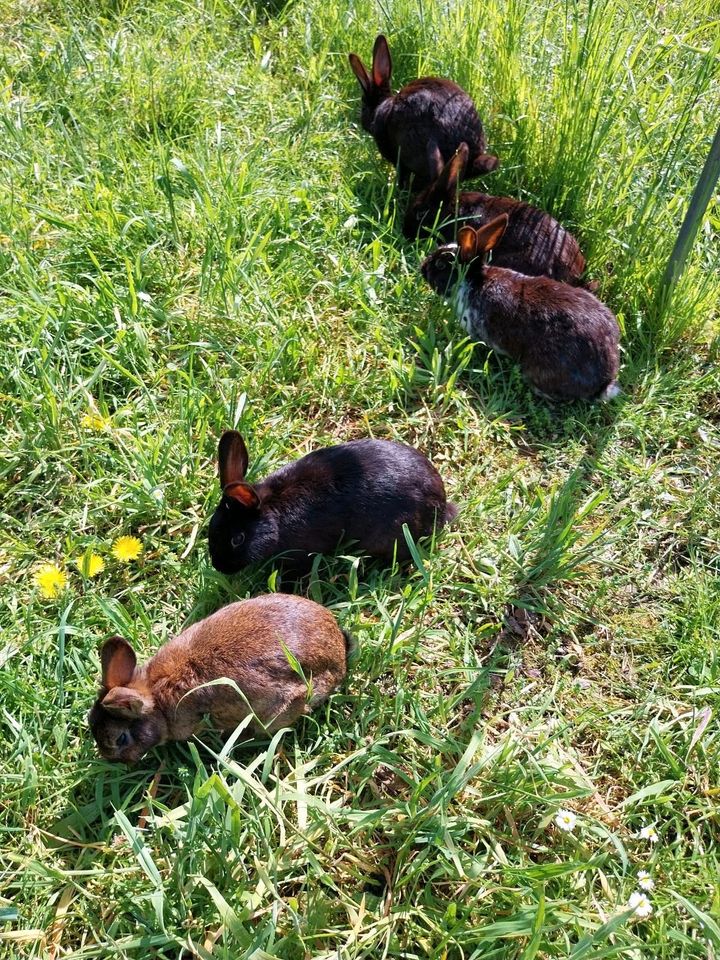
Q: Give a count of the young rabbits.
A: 5